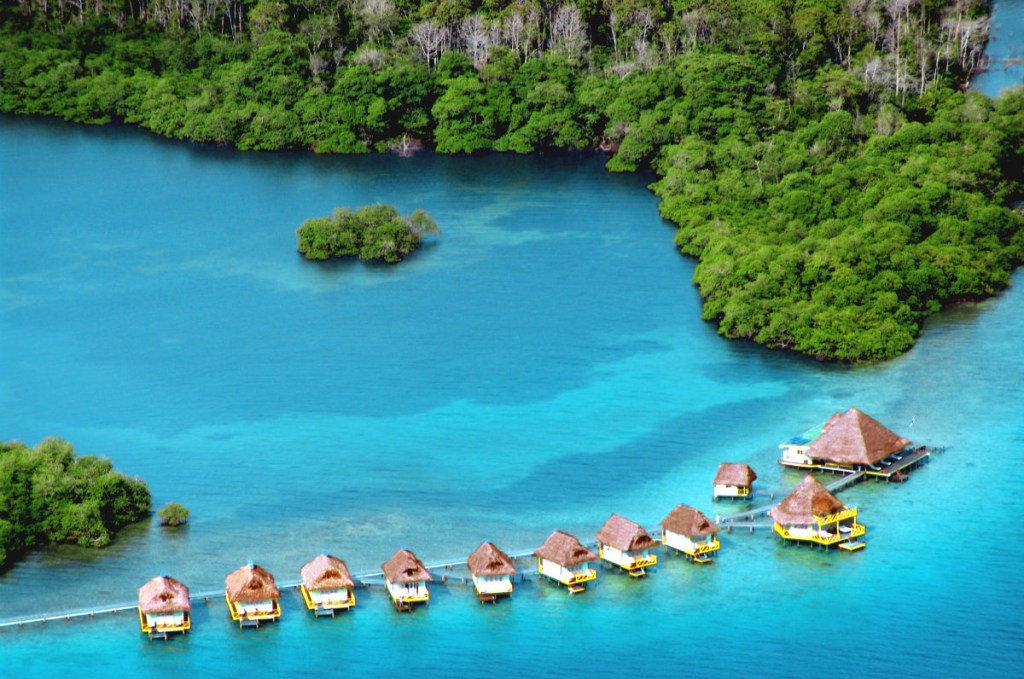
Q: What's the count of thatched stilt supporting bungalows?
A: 11